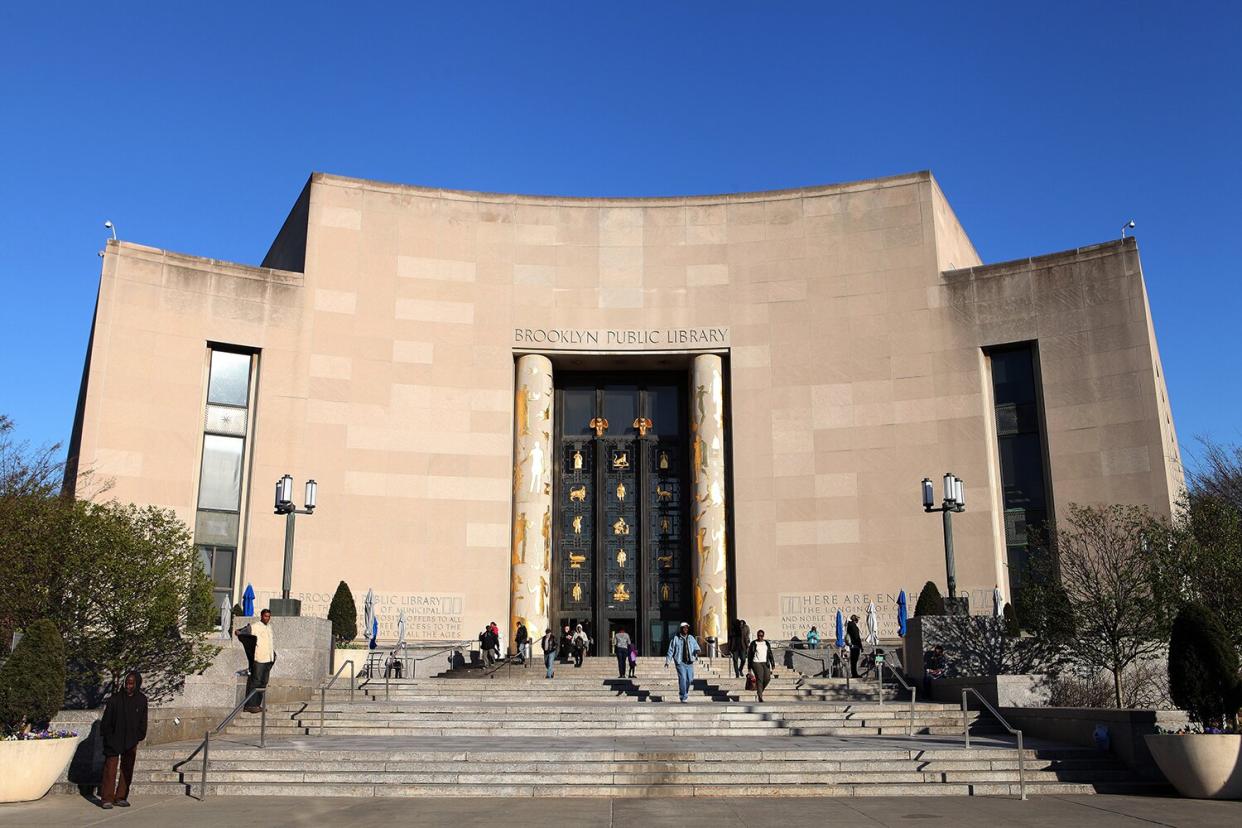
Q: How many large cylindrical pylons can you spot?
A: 2